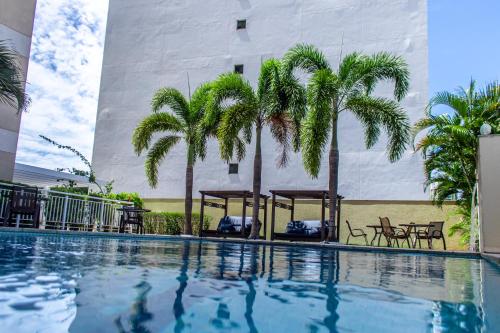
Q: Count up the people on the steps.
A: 0